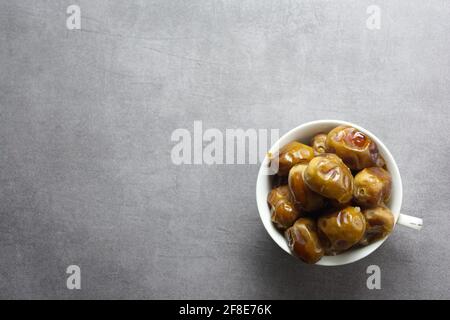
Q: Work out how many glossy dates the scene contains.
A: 10